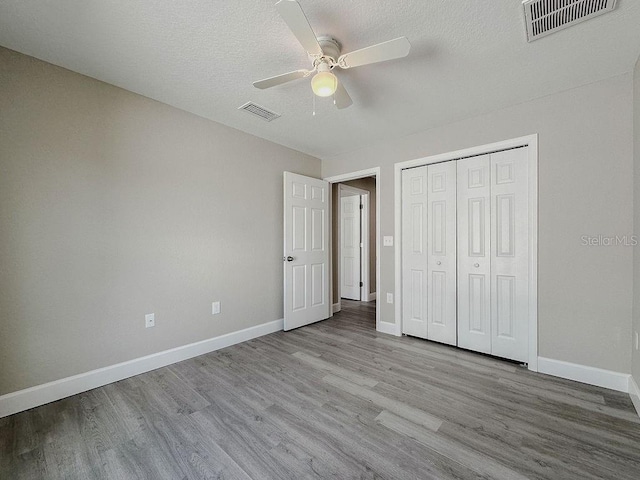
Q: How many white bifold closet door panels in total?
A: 4